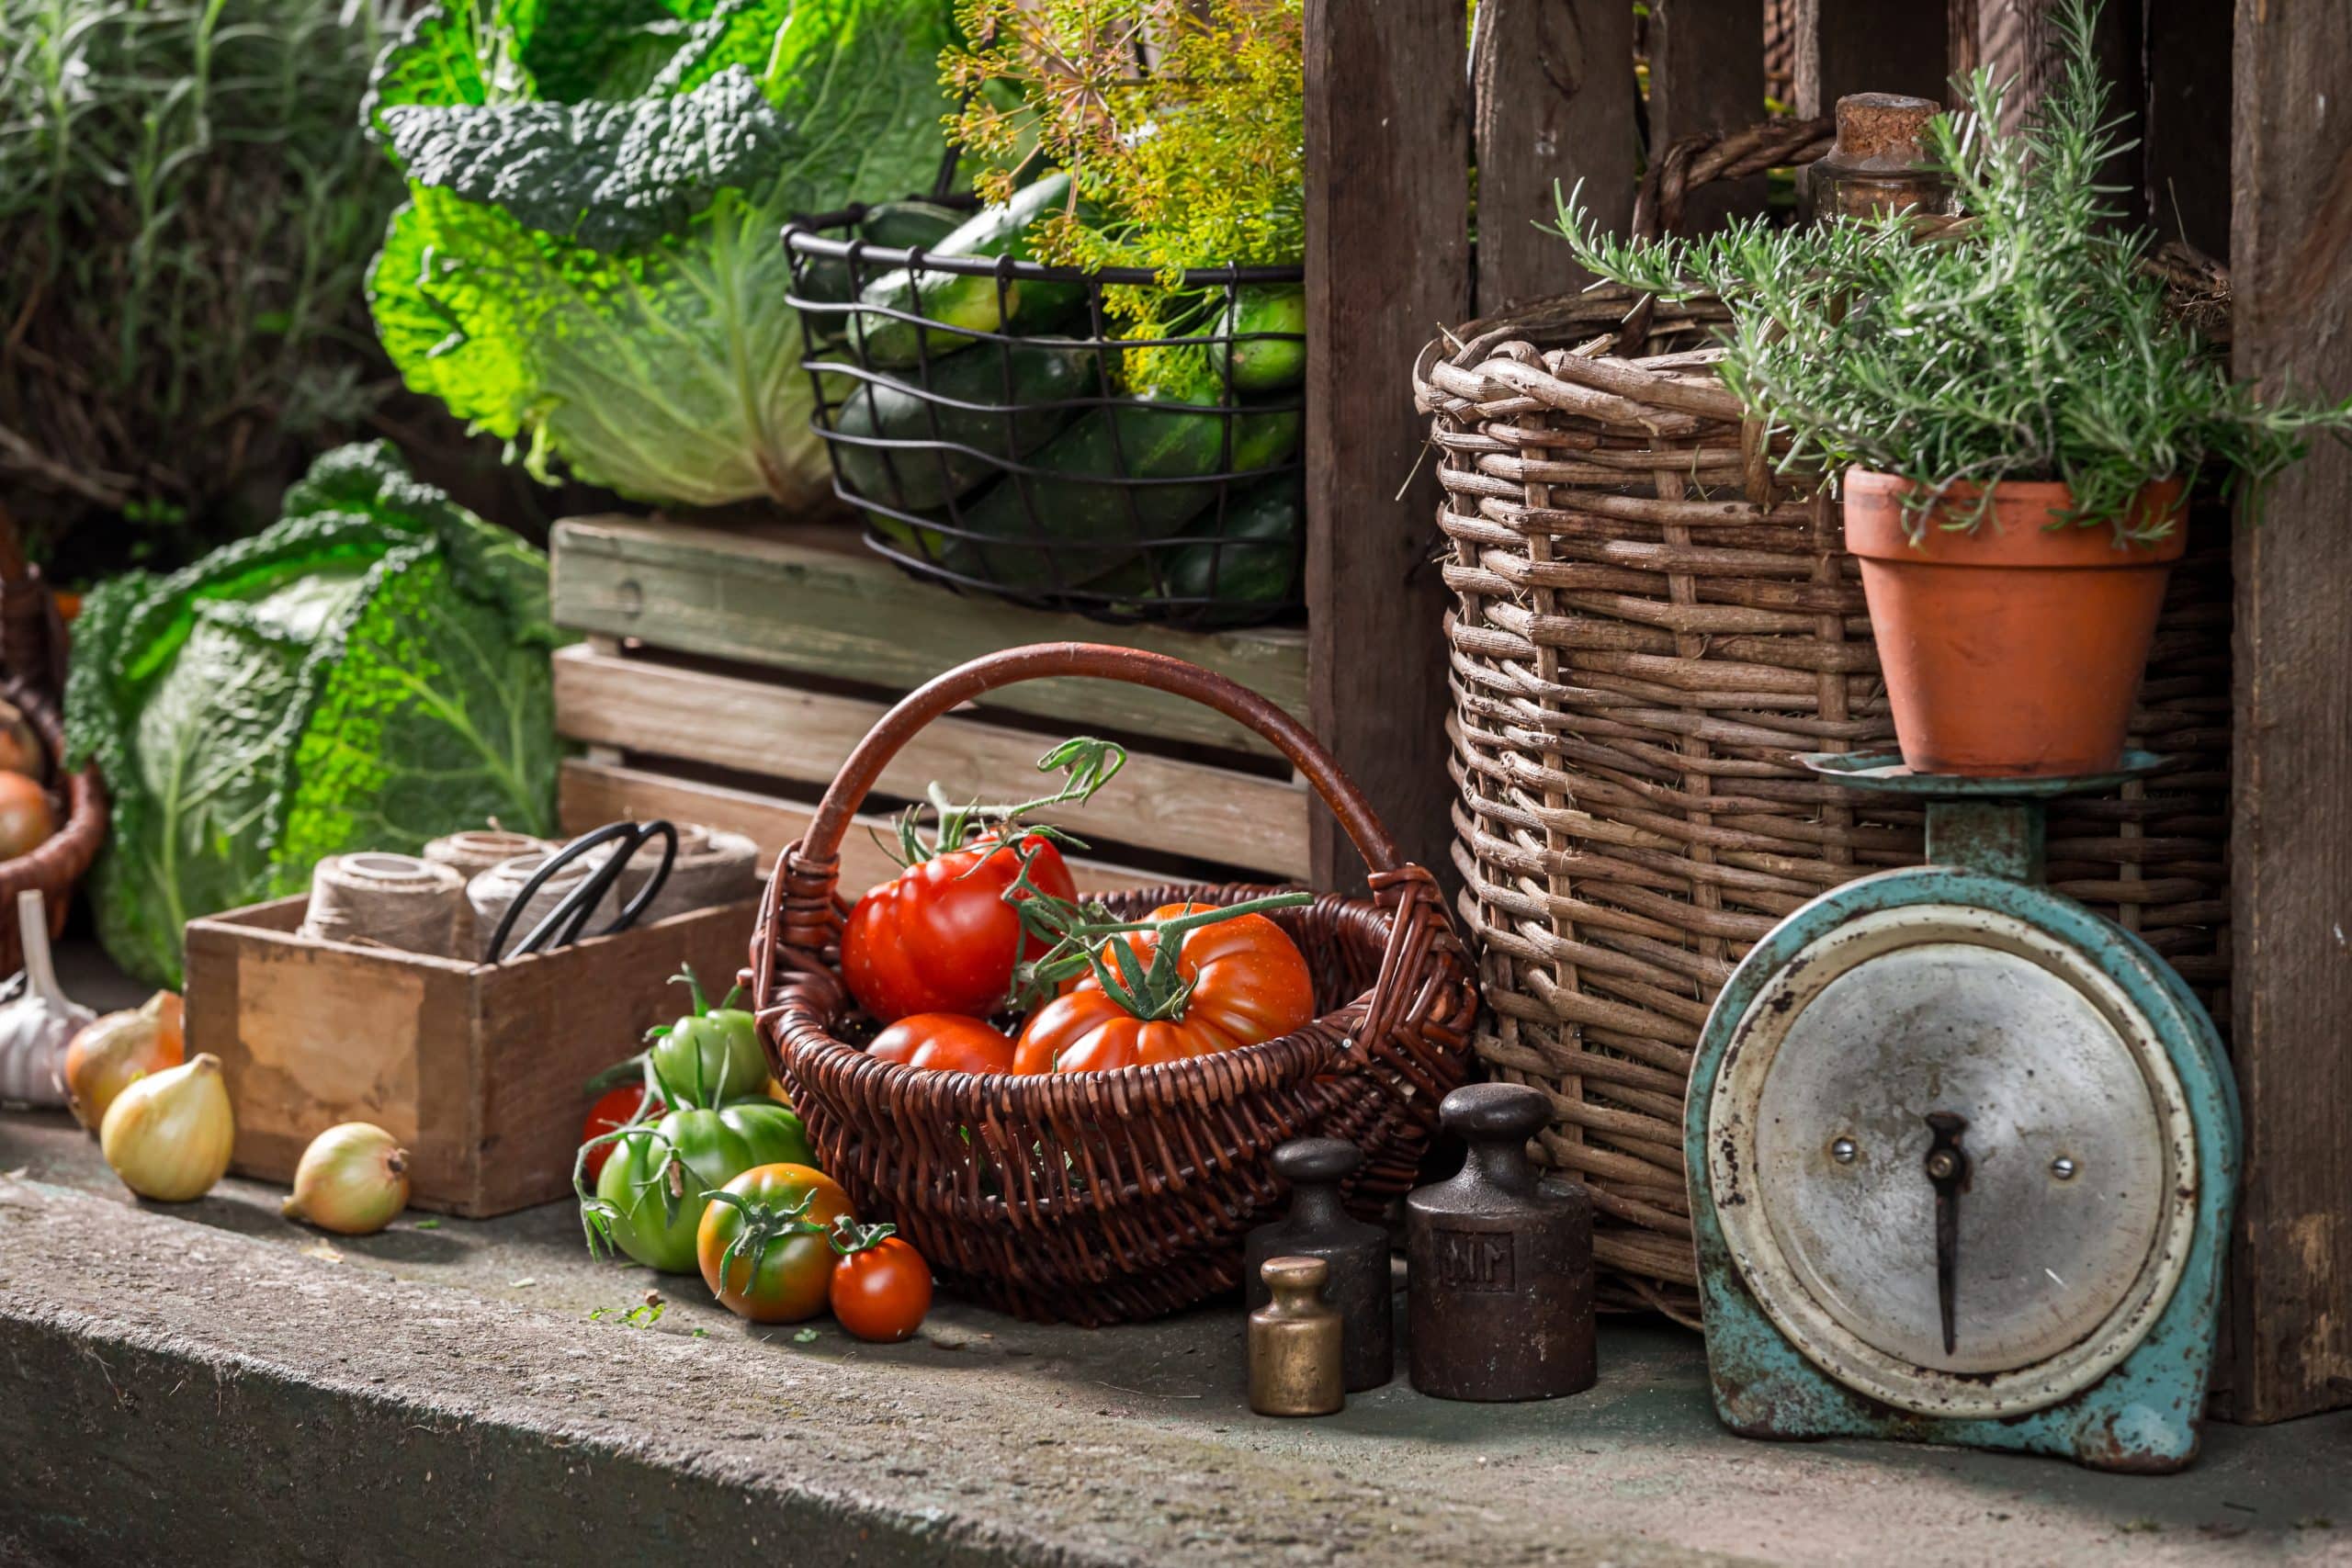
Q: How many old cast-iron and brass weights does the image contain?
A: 3